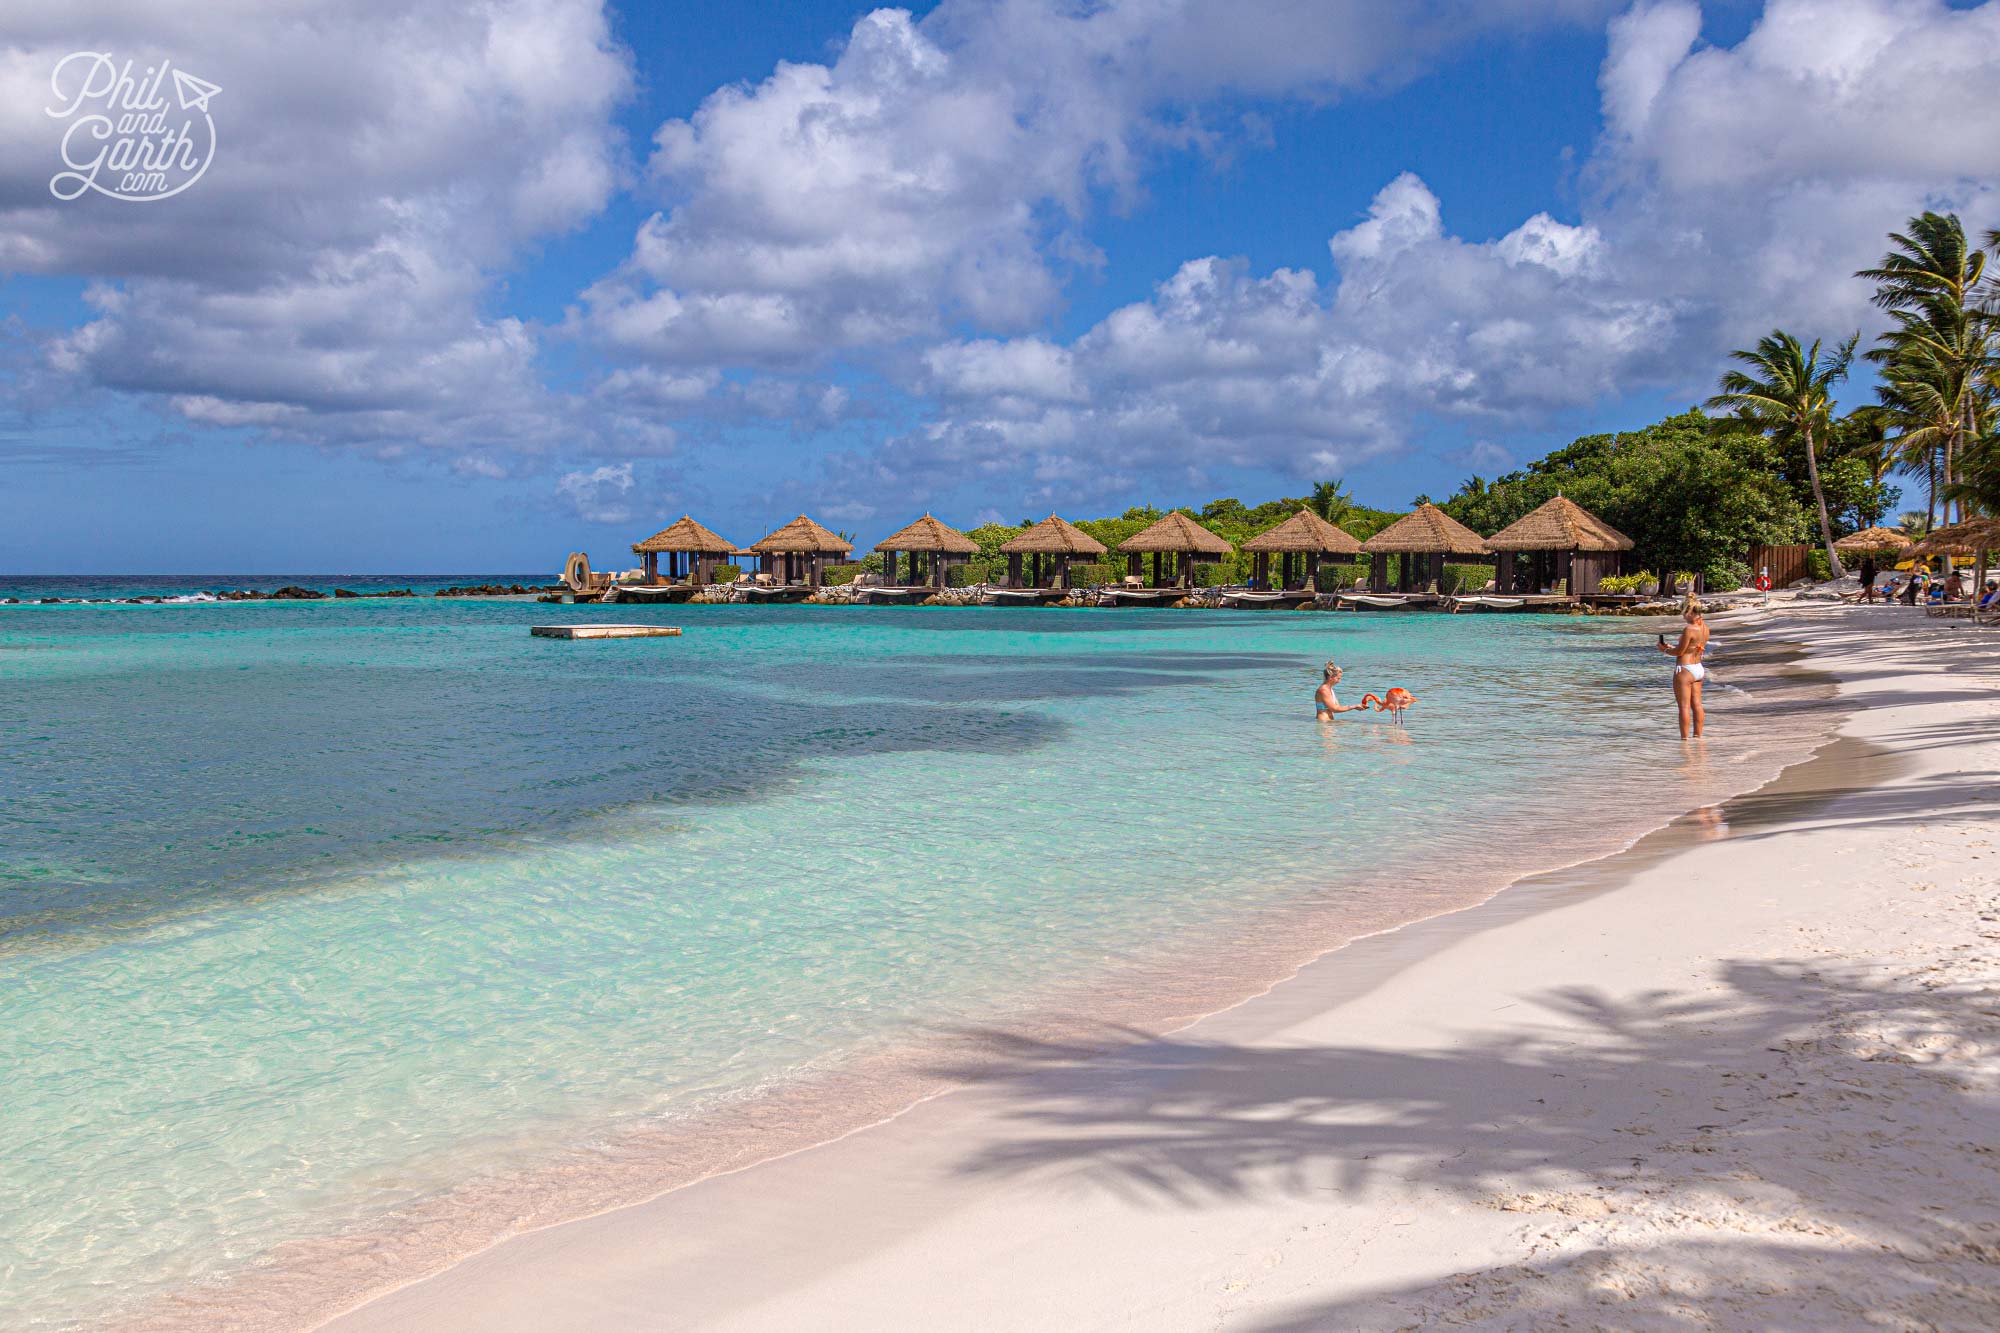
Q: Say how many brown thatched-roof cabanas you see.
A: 8